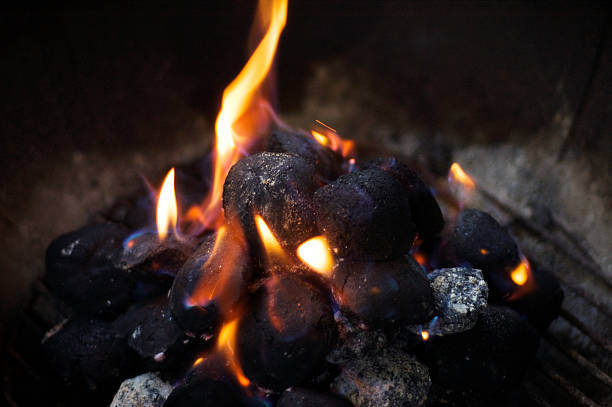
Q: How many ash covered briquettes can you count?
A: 3